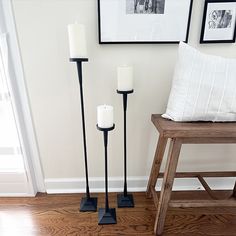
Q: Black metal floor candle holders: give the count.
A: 3